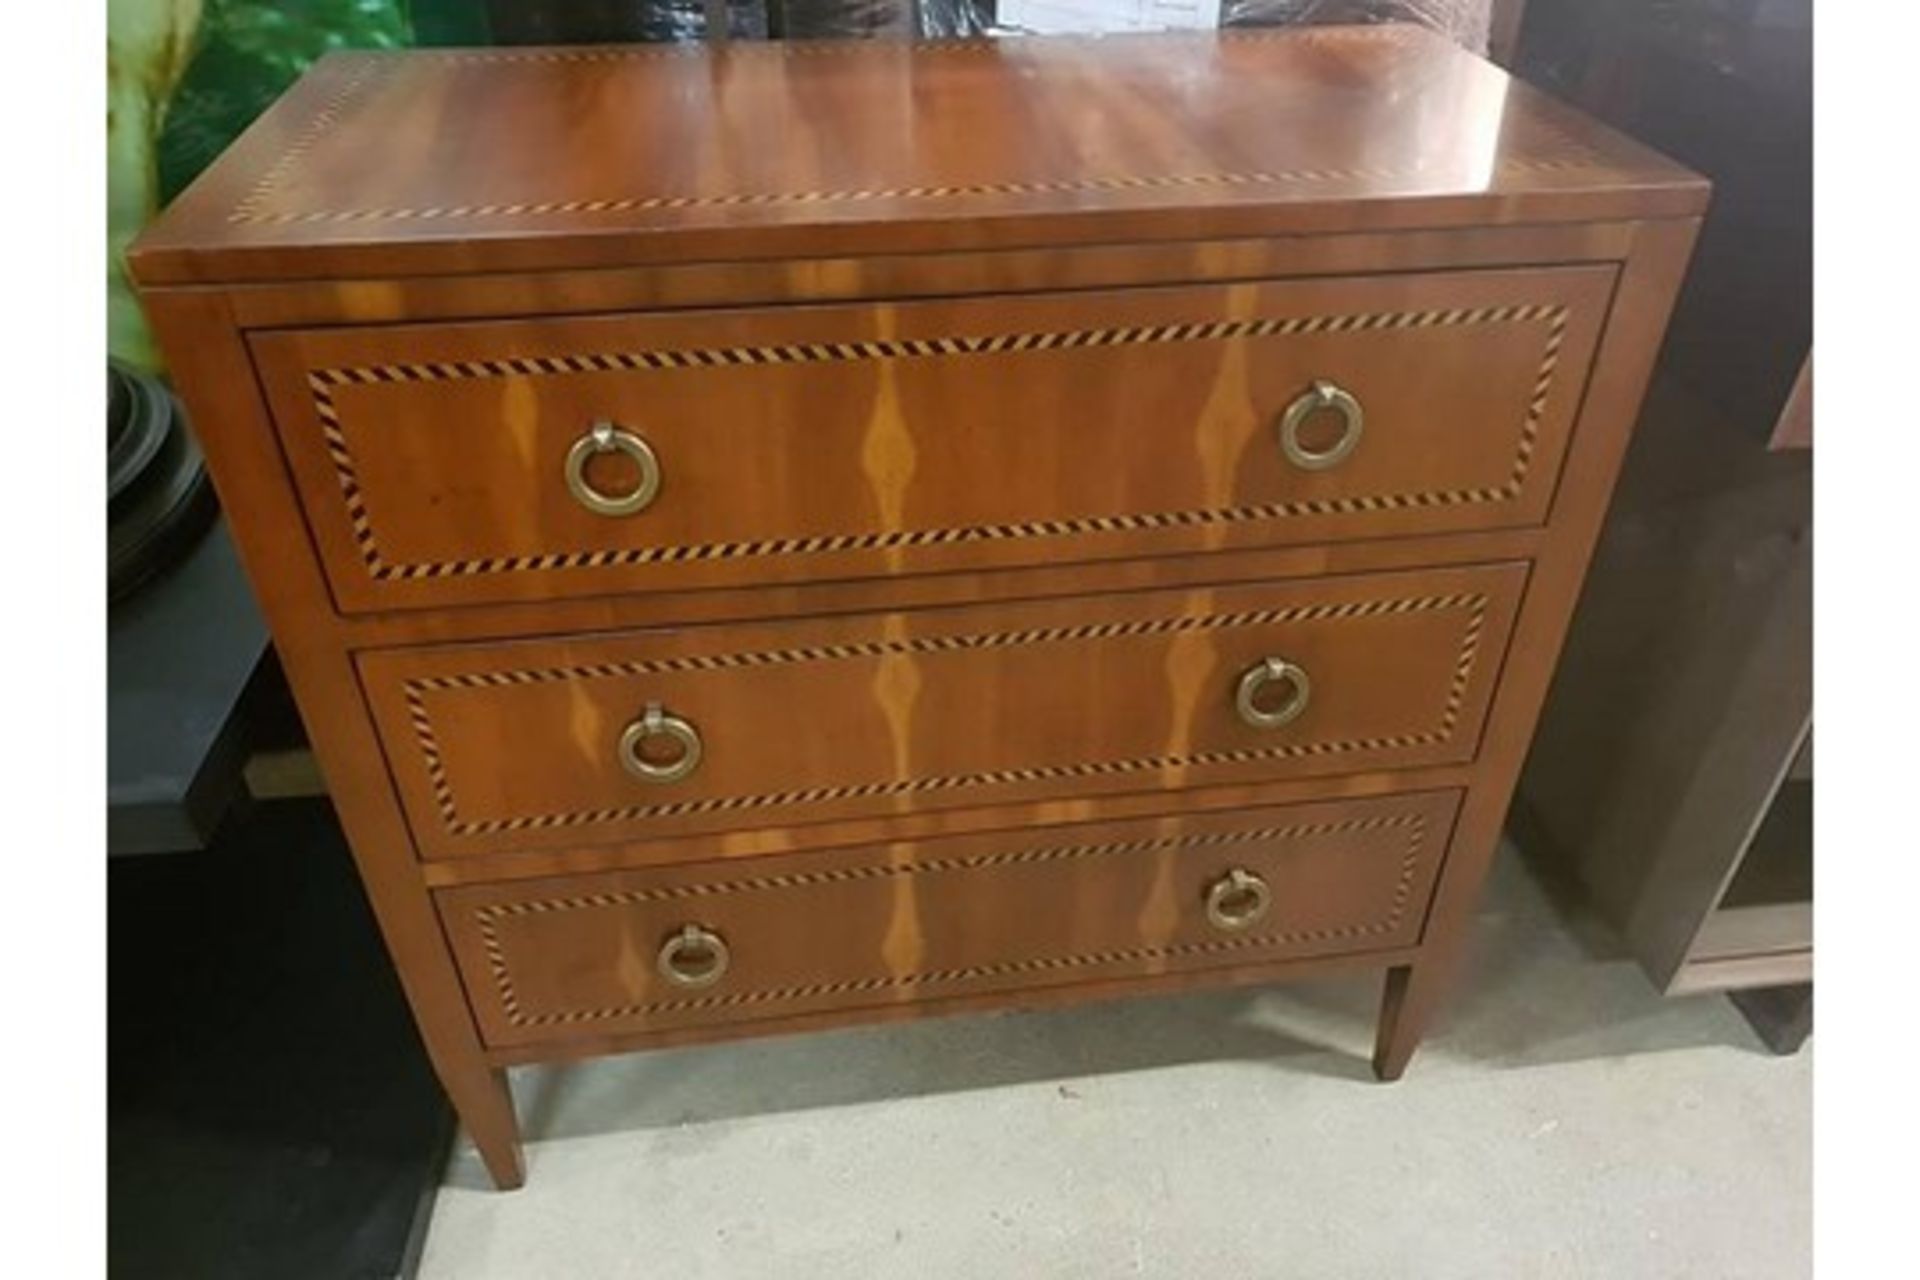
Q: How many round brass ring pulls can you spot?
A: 6